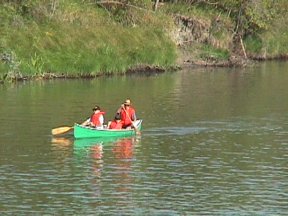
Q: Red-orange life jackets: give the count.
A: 3